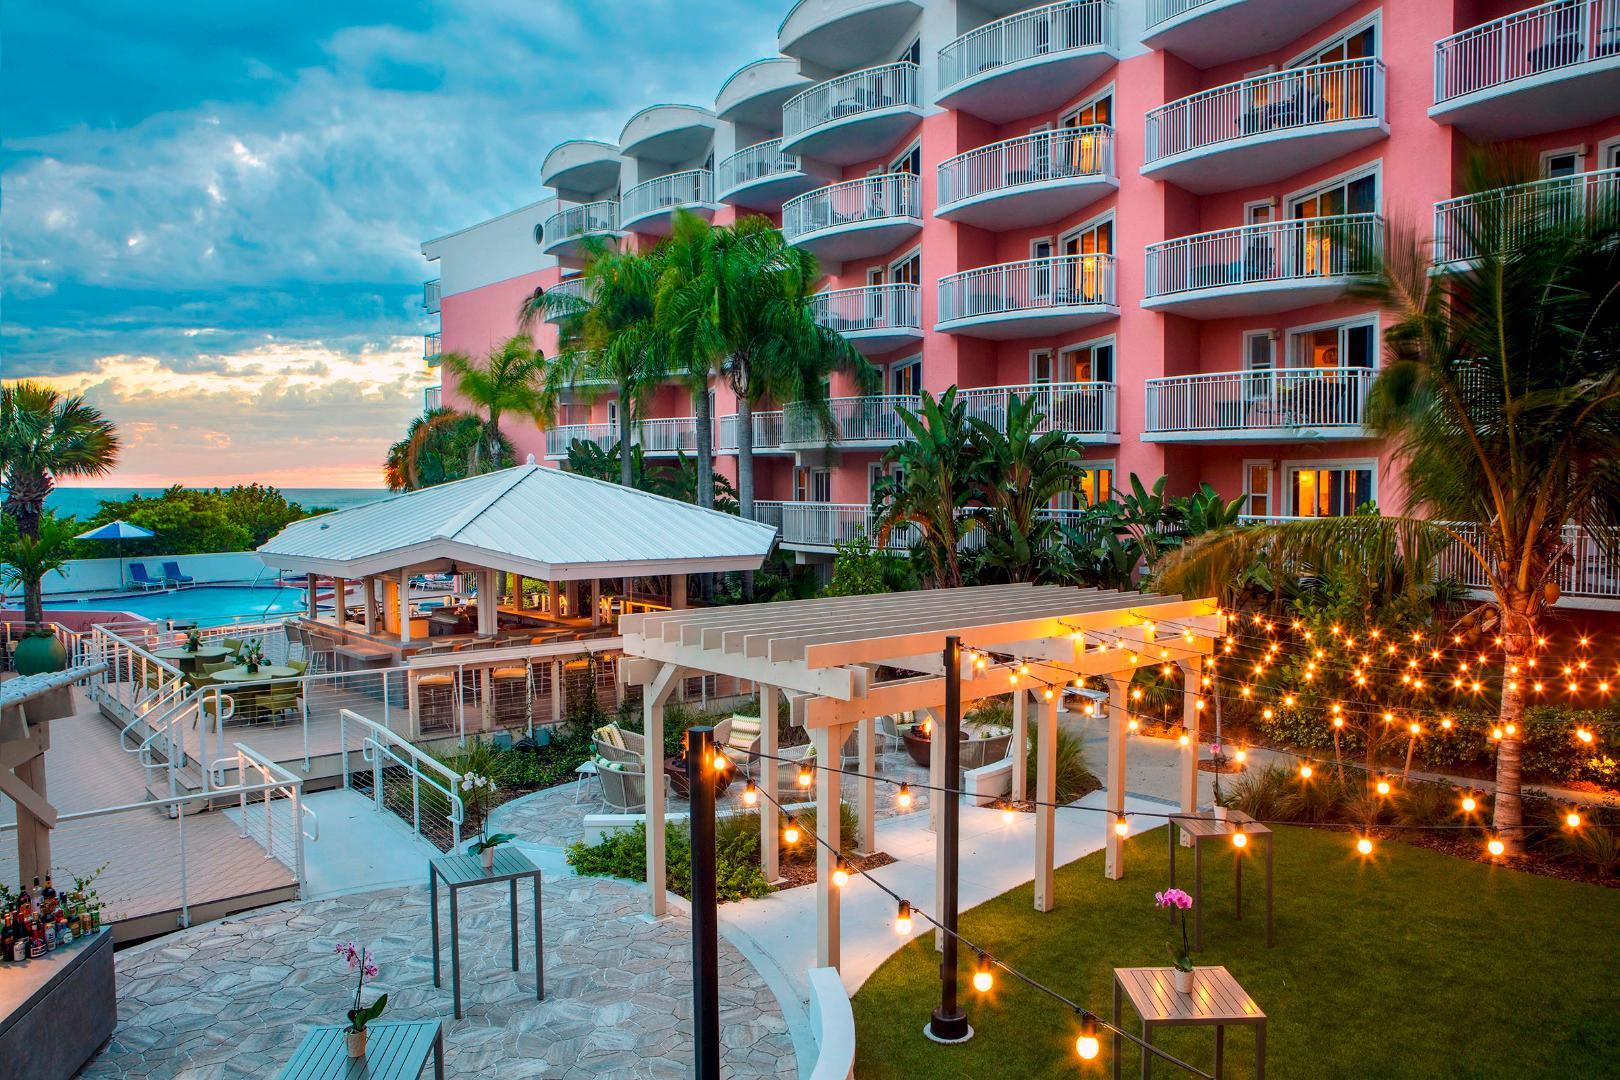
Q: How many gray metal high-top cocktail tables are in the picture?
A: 4